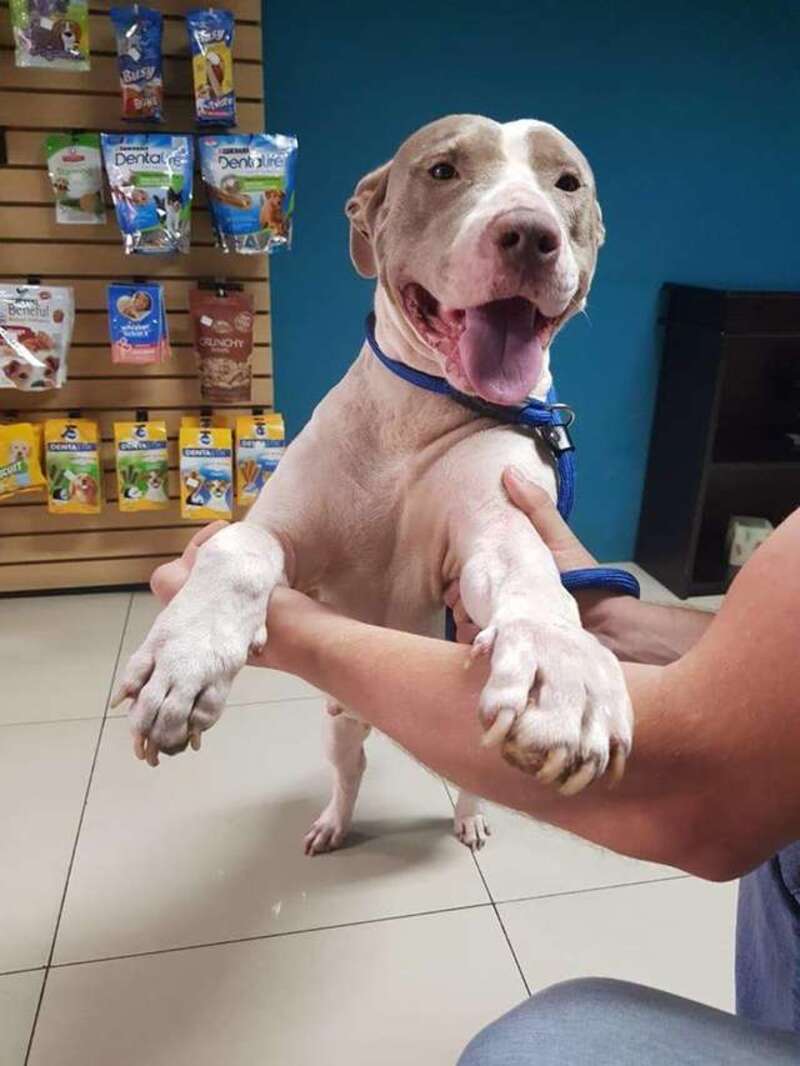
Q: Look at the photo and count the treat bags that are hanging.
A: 14